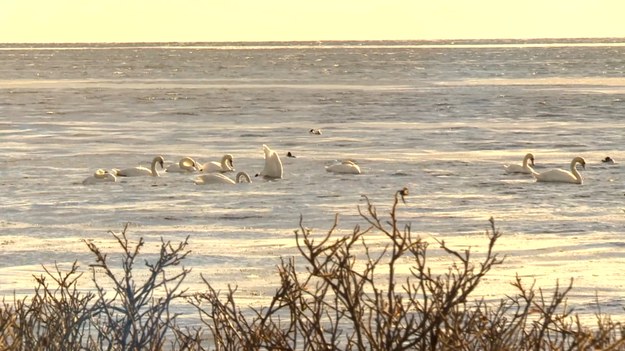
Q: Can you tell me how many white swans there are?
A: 9